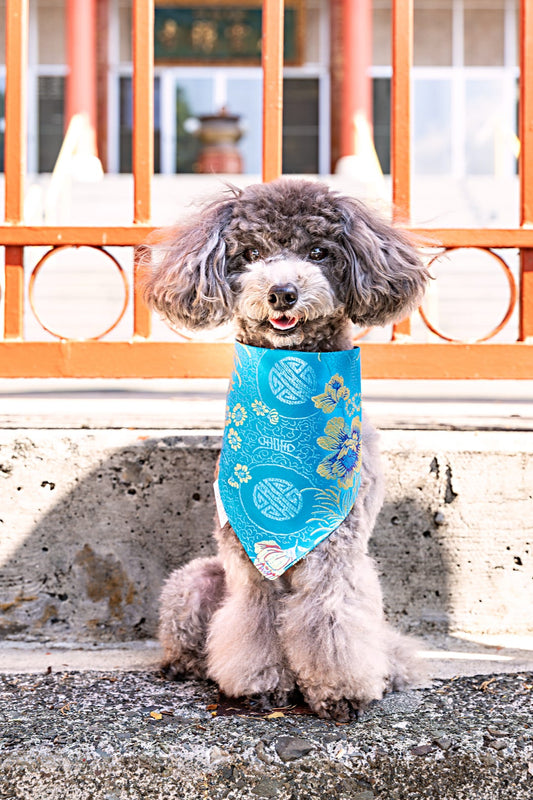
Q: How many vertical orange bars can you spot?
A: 5